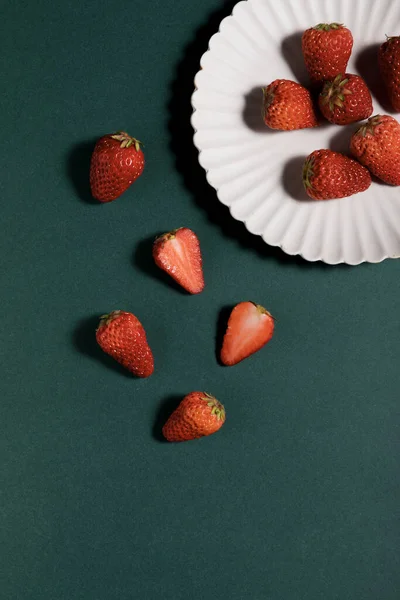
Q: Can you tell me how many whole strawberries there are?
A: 9